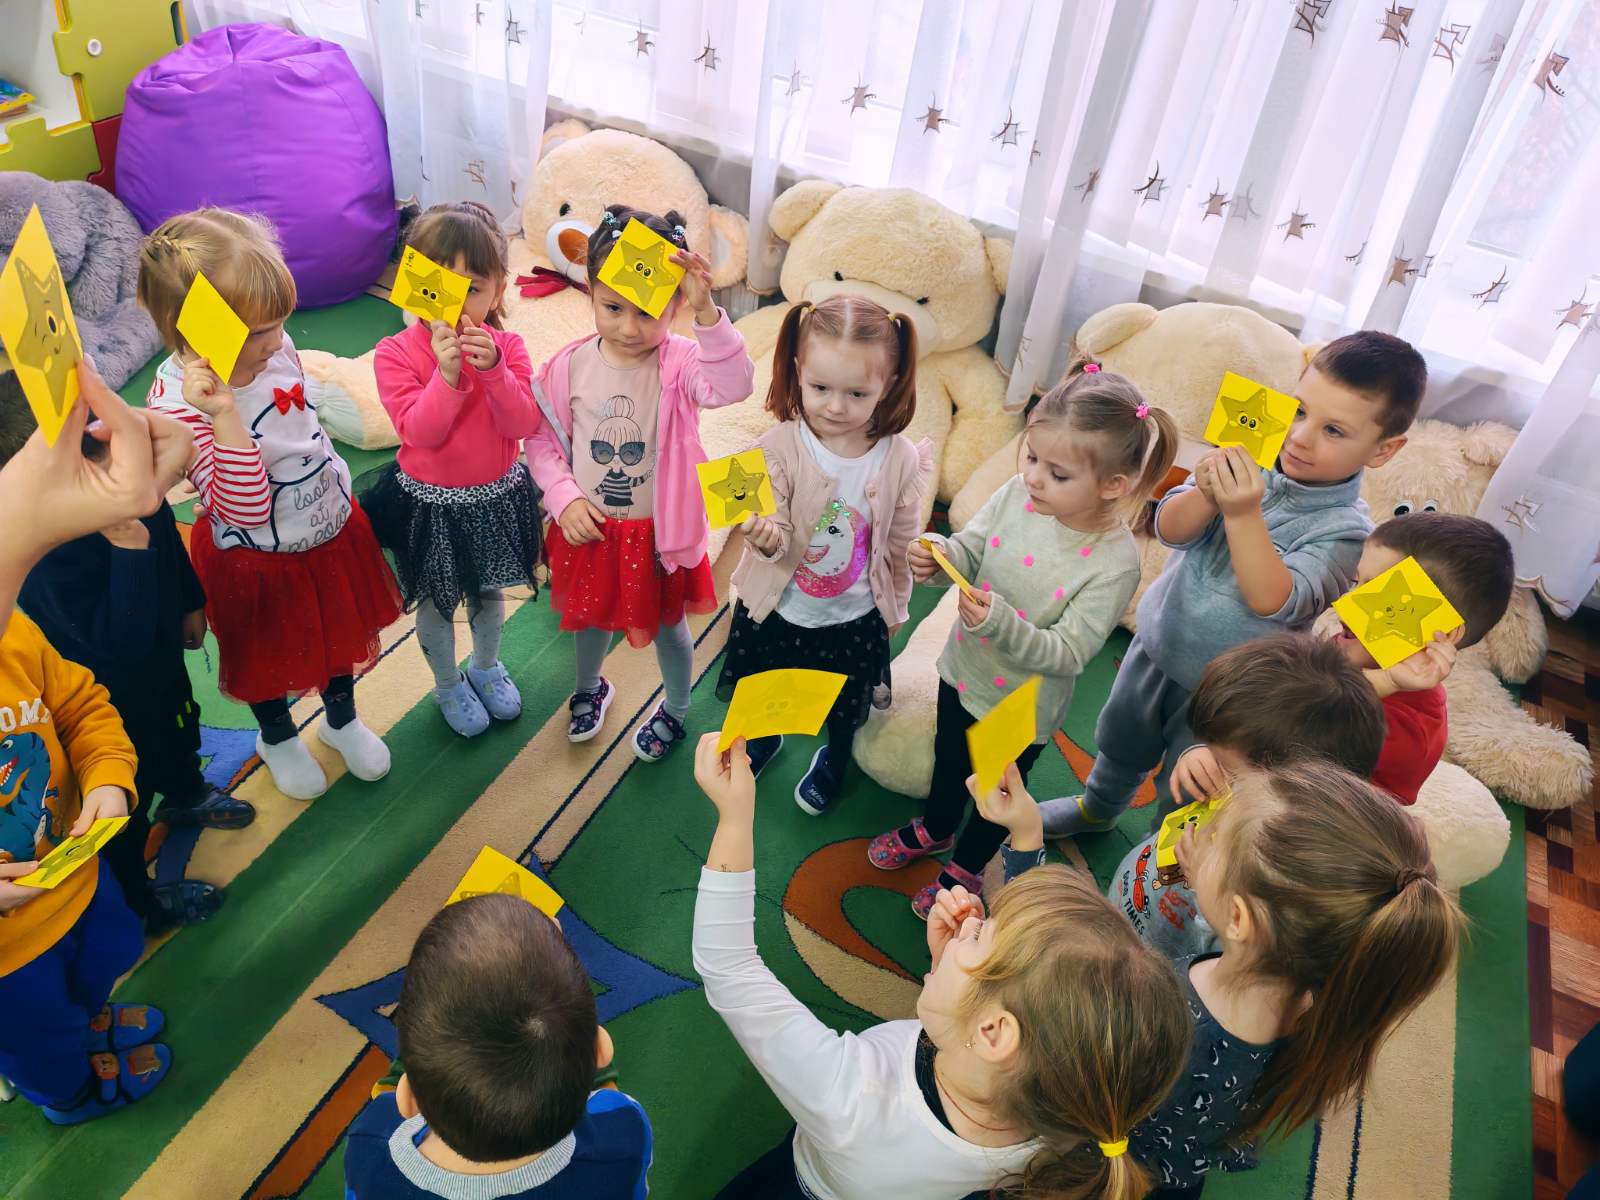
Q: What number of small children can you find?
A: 13